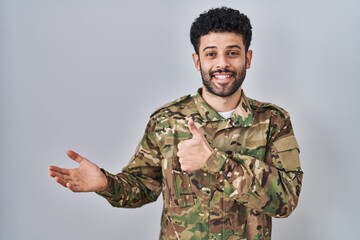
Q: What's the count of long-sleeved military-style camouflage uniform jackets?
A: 1